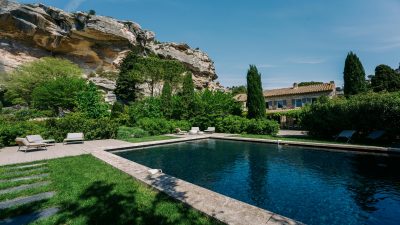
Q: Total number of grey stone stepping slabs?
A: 6